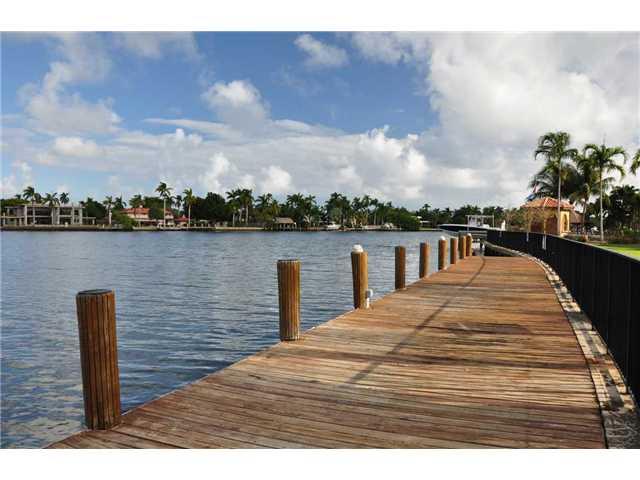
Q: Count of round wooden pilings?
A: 9